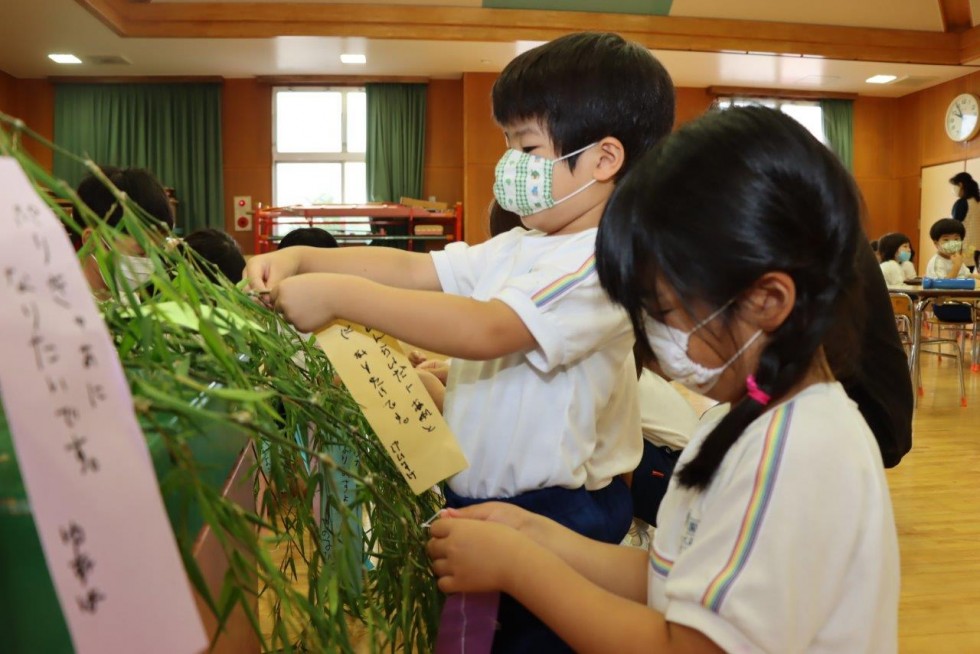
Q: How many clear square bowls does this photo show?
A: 0